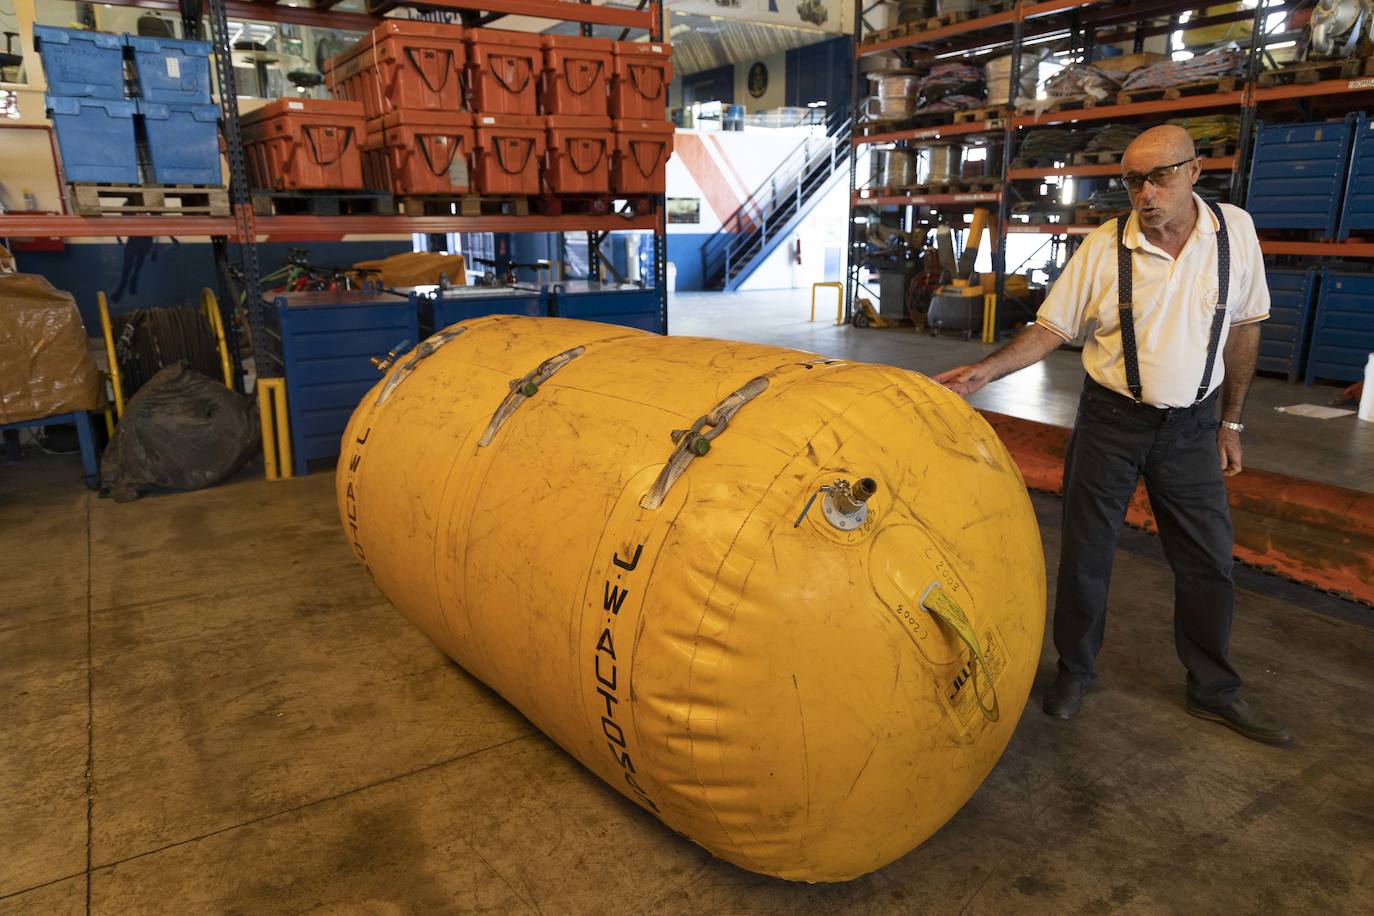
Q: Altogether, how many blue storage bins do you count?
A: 11